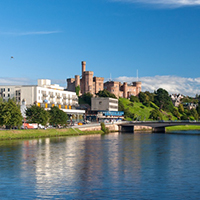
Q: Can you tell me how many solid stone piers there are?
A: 2